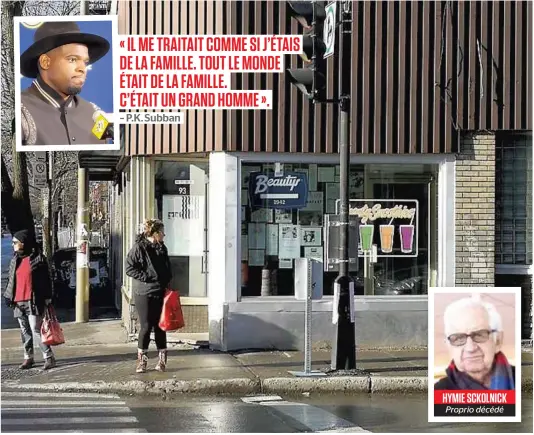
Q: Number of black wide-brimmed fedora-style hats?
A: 1